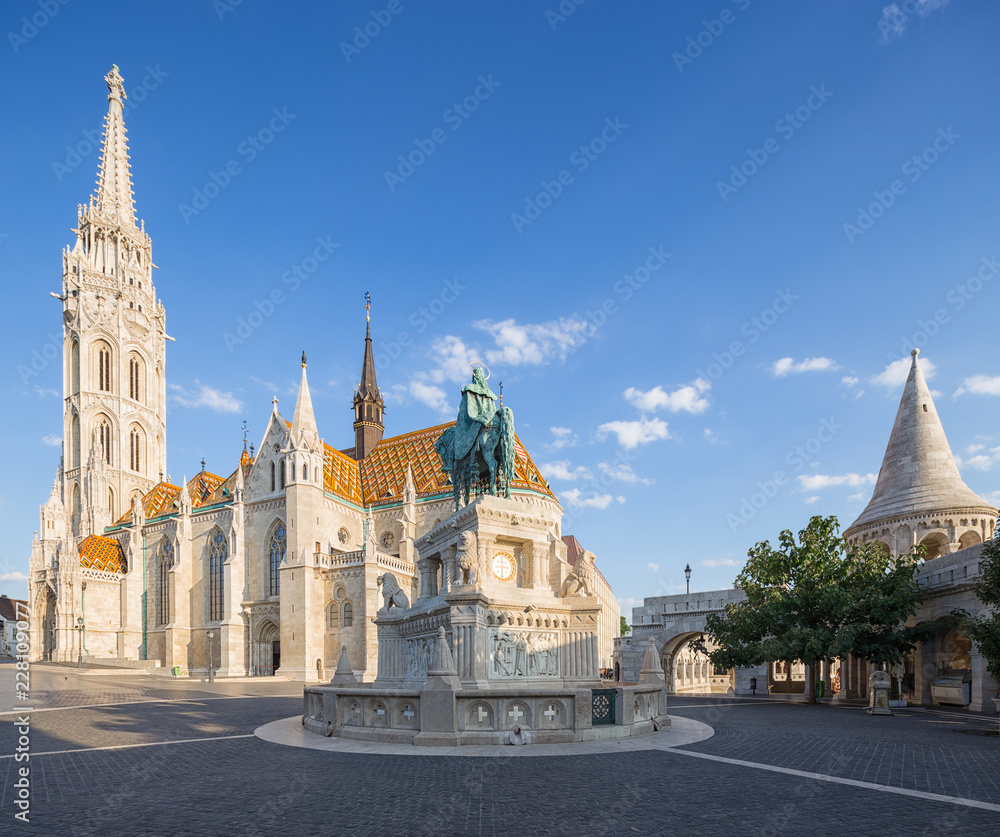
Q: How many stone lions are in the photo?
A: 3